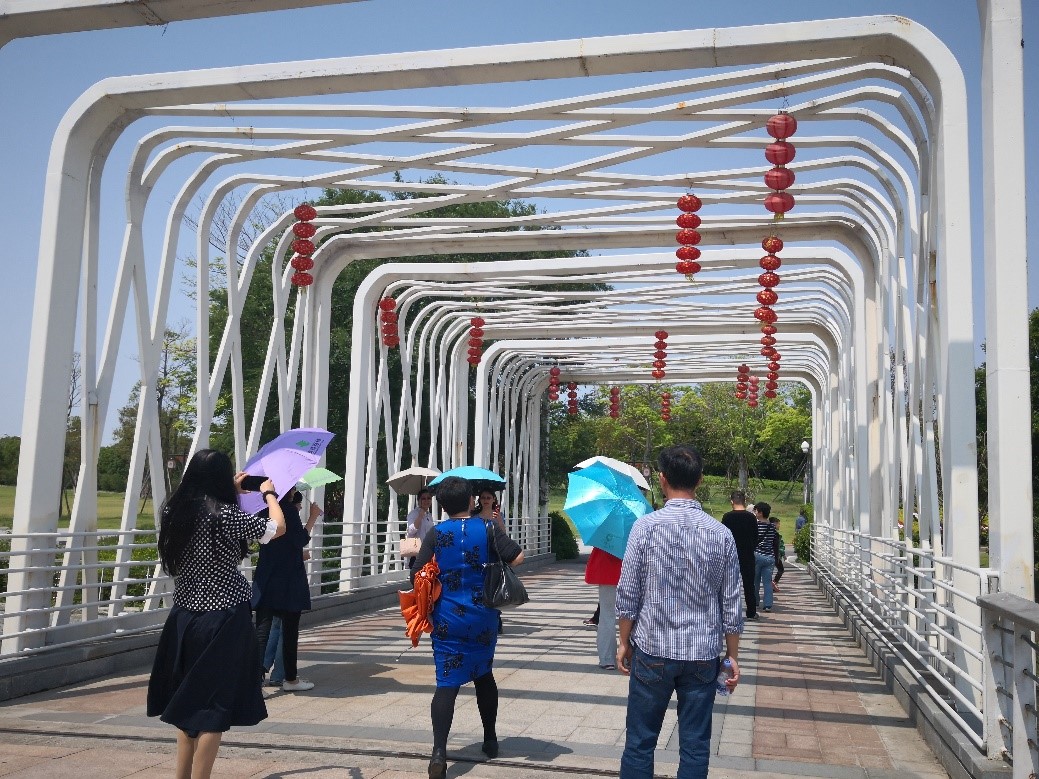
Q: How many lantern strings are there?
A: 15